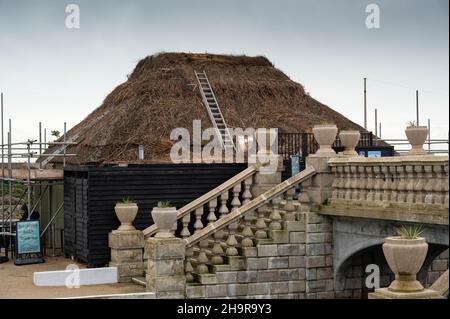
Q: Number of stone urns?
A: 7